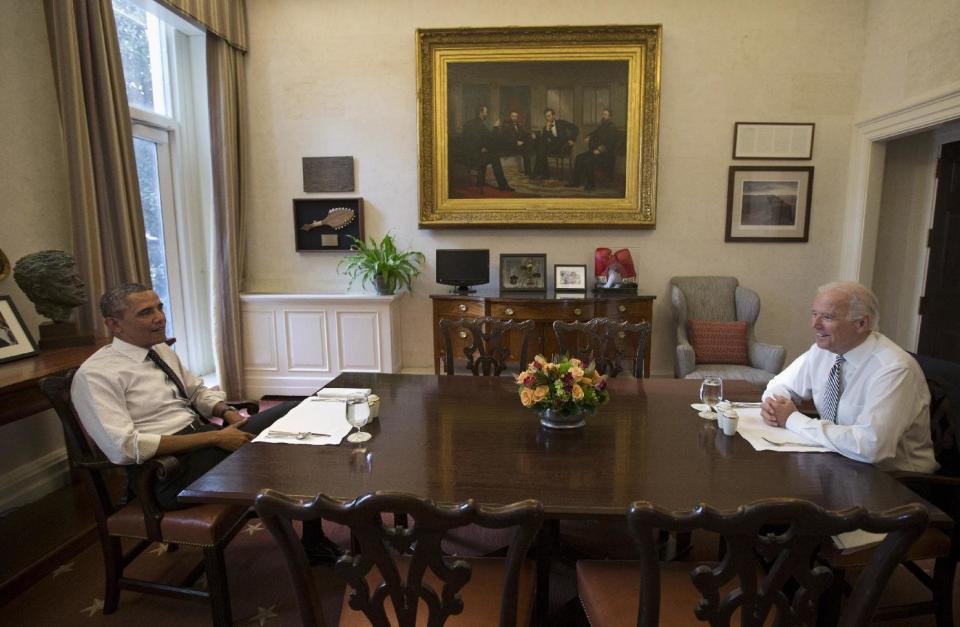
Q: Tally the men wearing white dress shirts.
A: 2